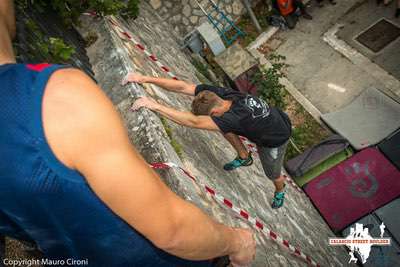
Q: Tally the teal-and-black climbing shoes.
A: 2